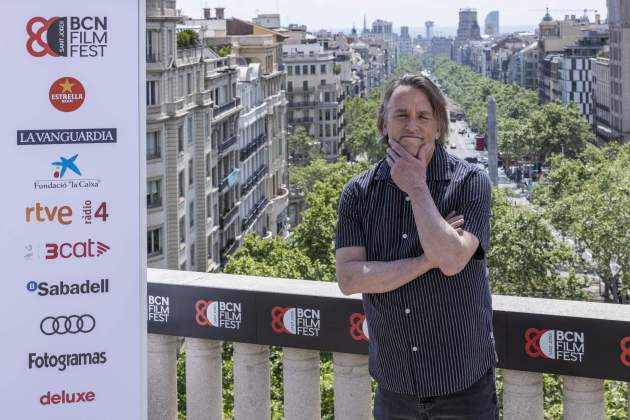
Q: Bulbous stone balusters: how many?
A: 7